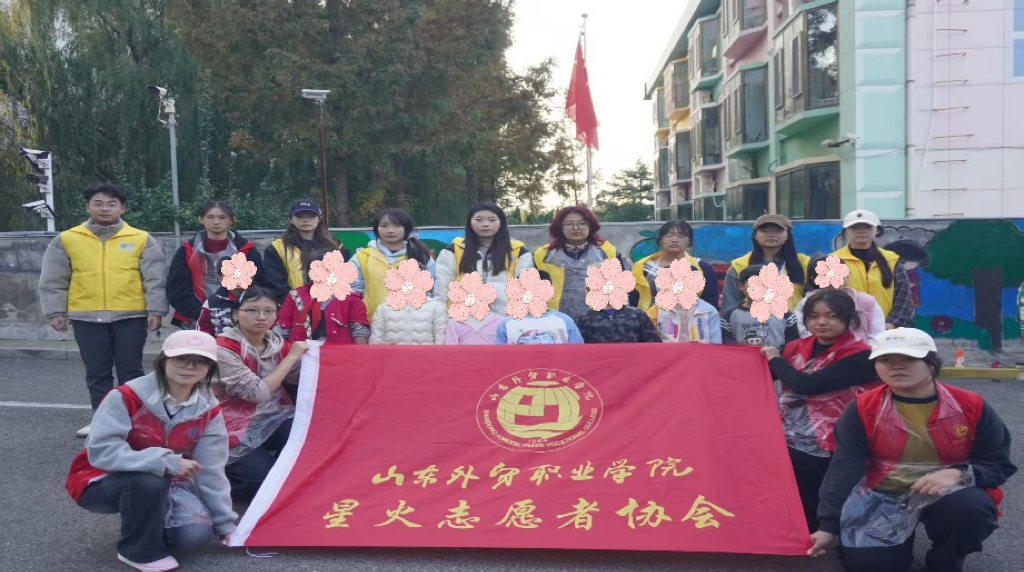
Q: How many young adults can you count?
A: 13